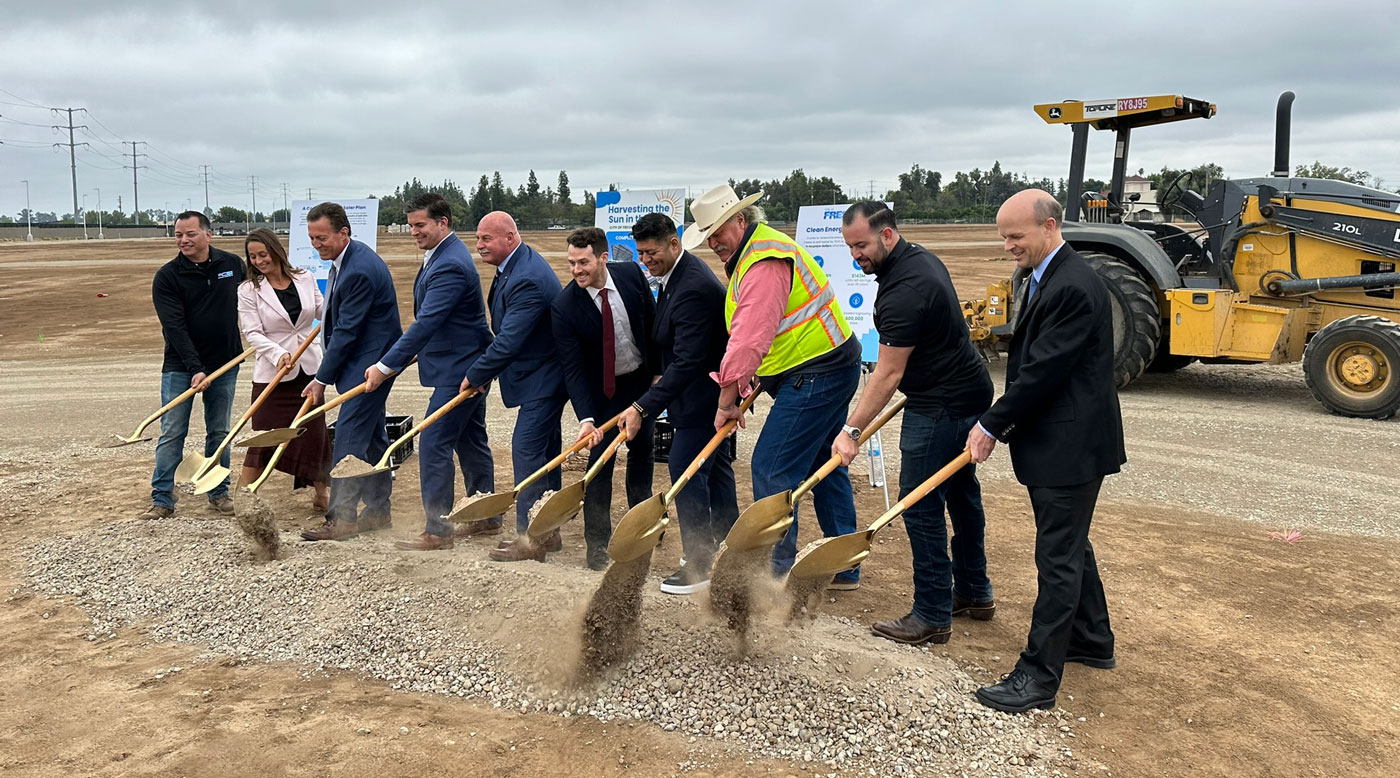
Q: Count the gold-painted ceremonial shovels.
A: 10